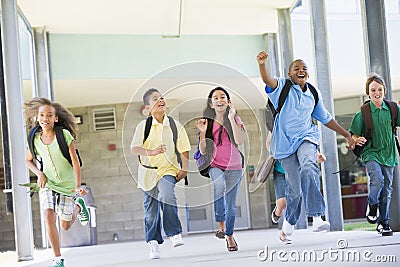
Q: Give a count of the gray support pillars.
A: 6